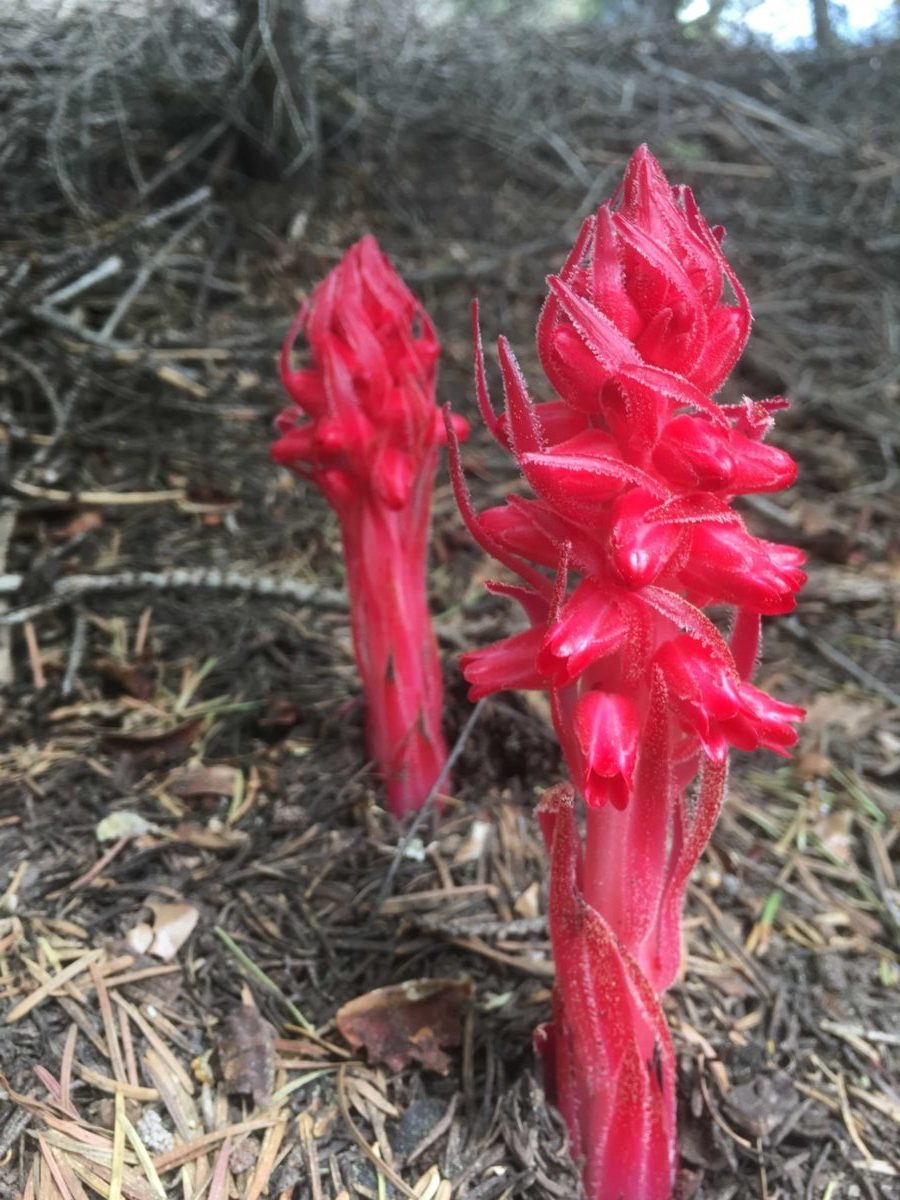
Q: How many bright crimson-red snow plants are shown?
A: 2